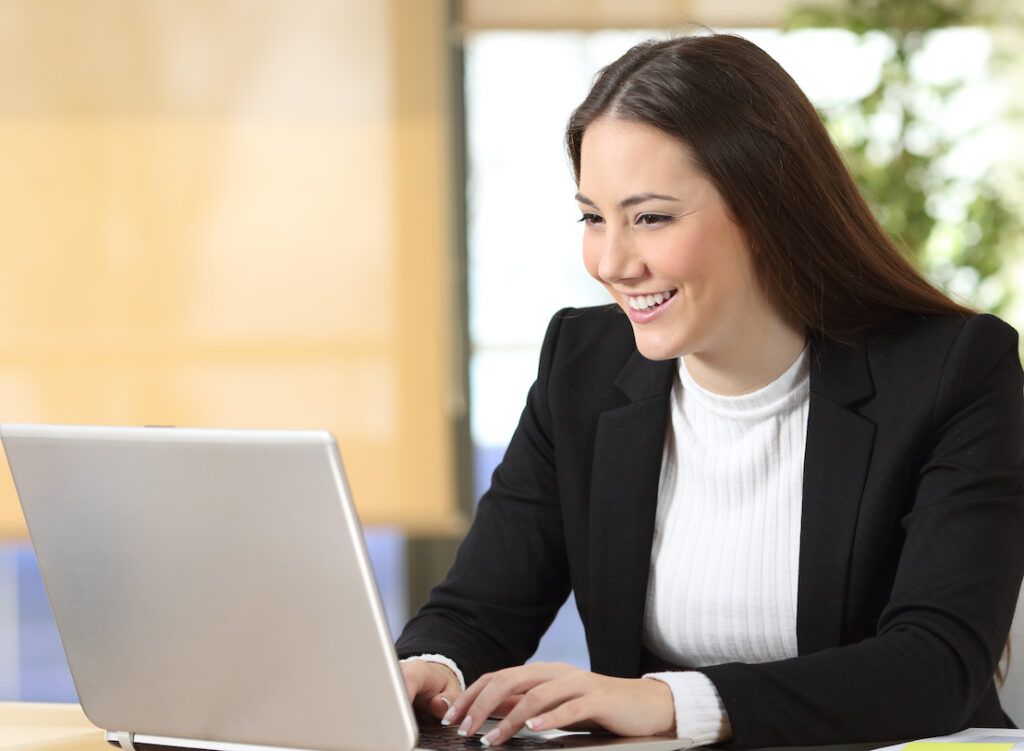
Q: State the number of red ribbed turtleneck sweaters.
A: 0